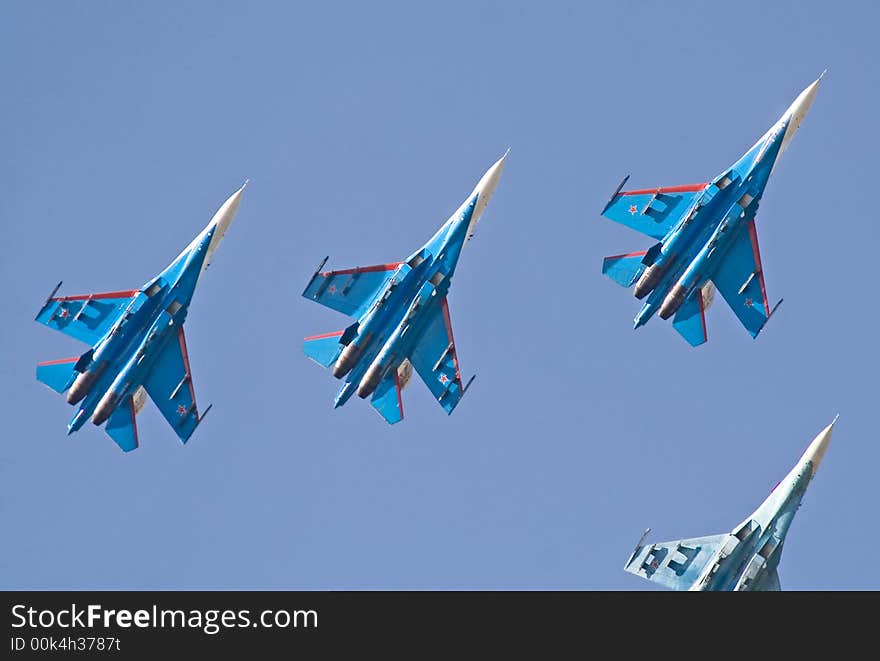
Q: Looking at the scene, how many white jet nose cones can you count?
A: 4